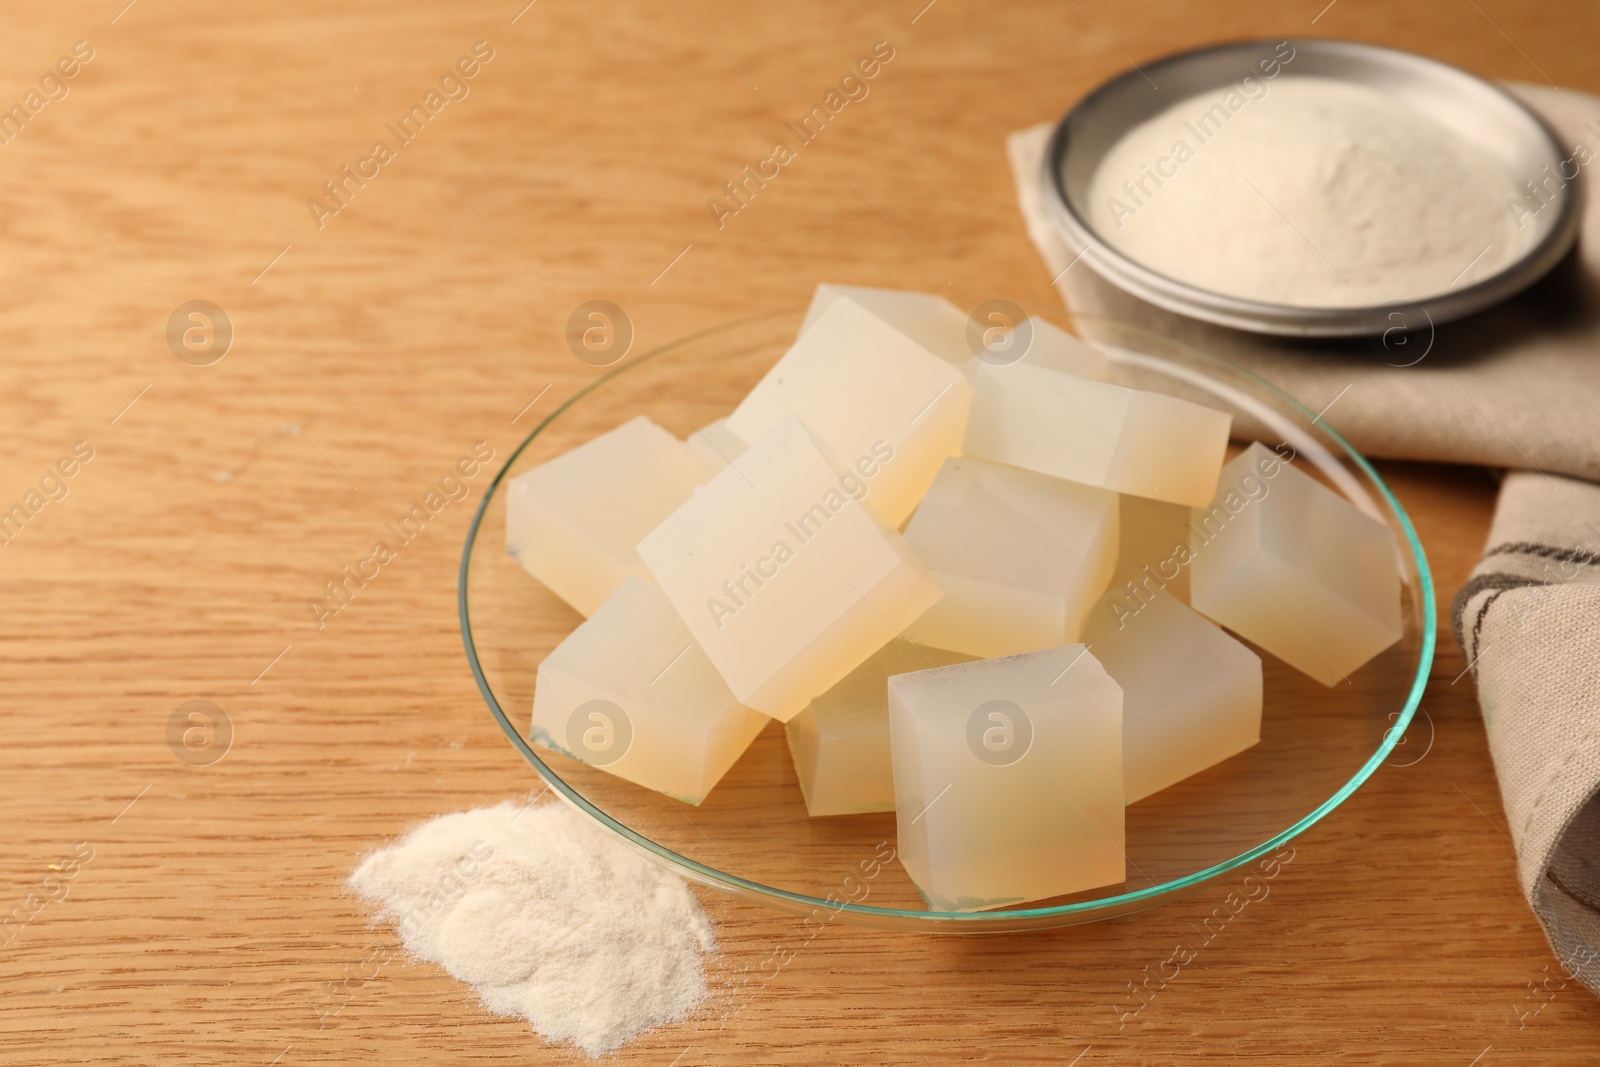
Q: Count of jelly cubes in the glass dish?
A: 13